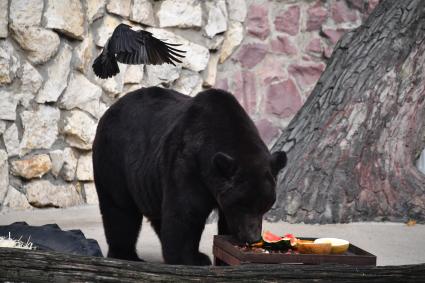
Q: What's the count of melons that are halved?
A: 2